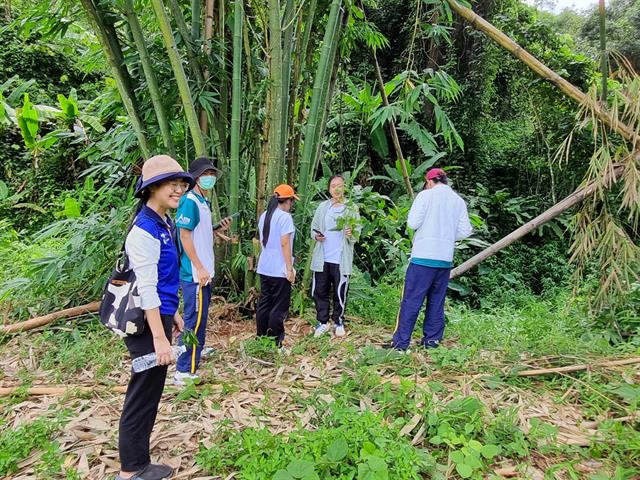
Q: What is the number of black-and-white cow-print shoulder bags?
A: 1